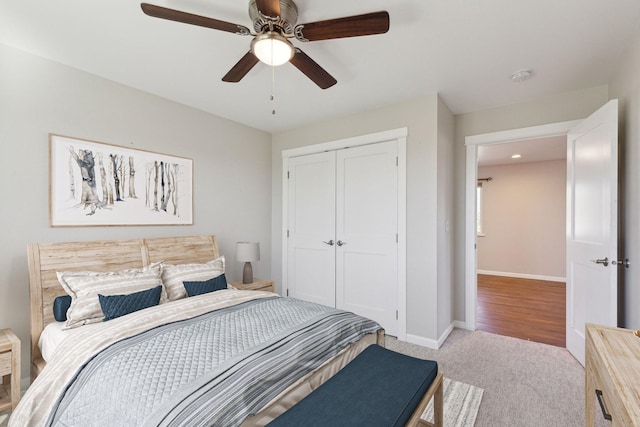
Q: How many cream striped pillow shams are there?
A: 2